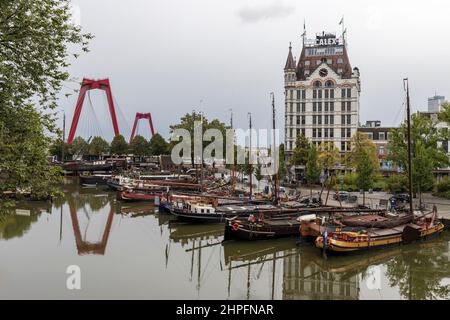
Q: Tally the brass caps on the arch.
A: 0